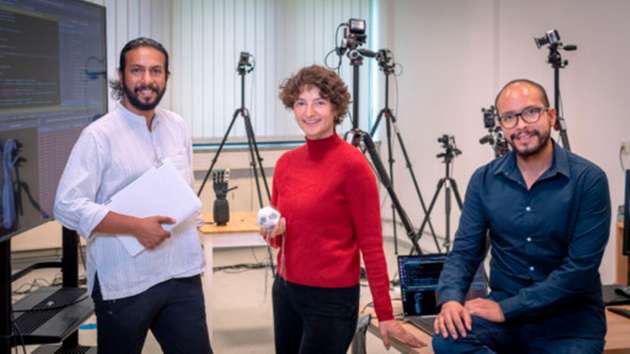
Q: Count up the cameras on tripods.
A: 6